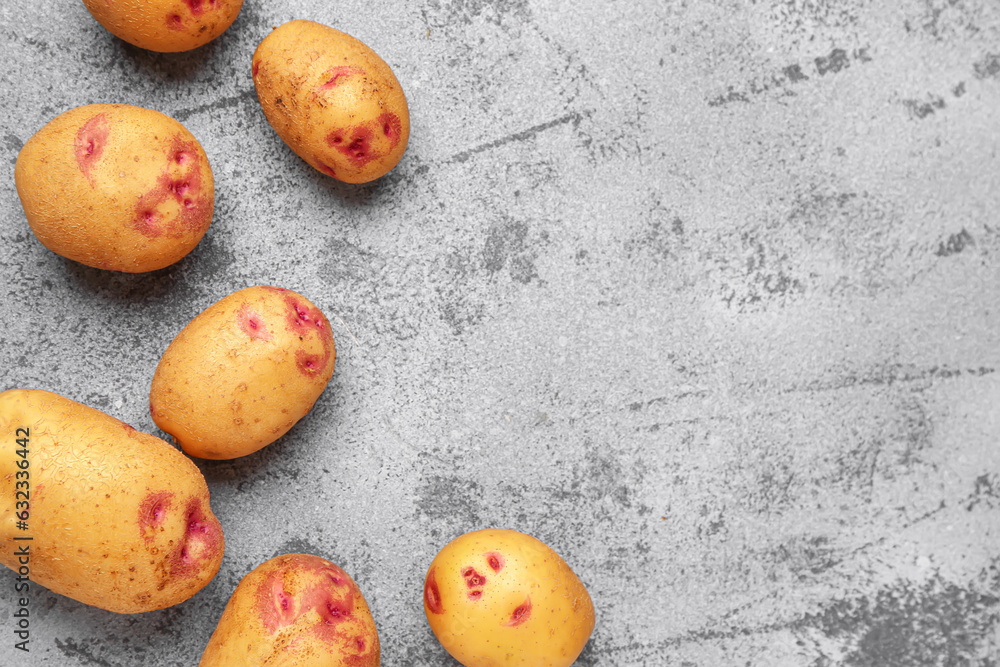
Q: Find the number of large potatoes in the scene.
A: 1